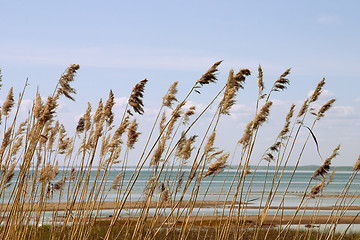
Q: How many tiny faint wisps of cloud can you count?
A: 1